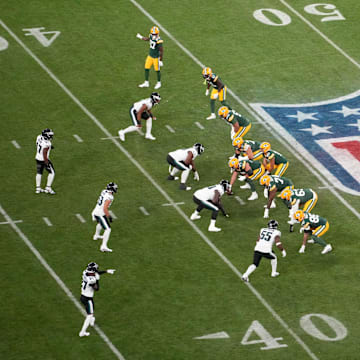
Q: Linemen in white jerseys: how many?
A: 4